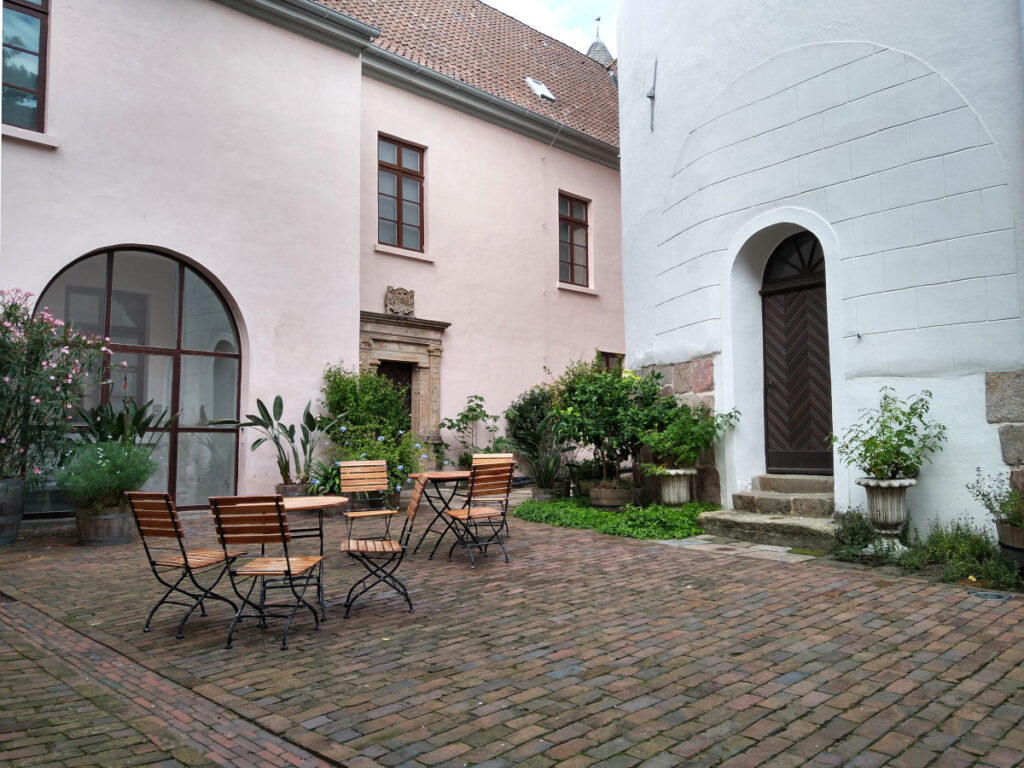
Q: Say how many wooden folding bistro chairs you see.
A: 6